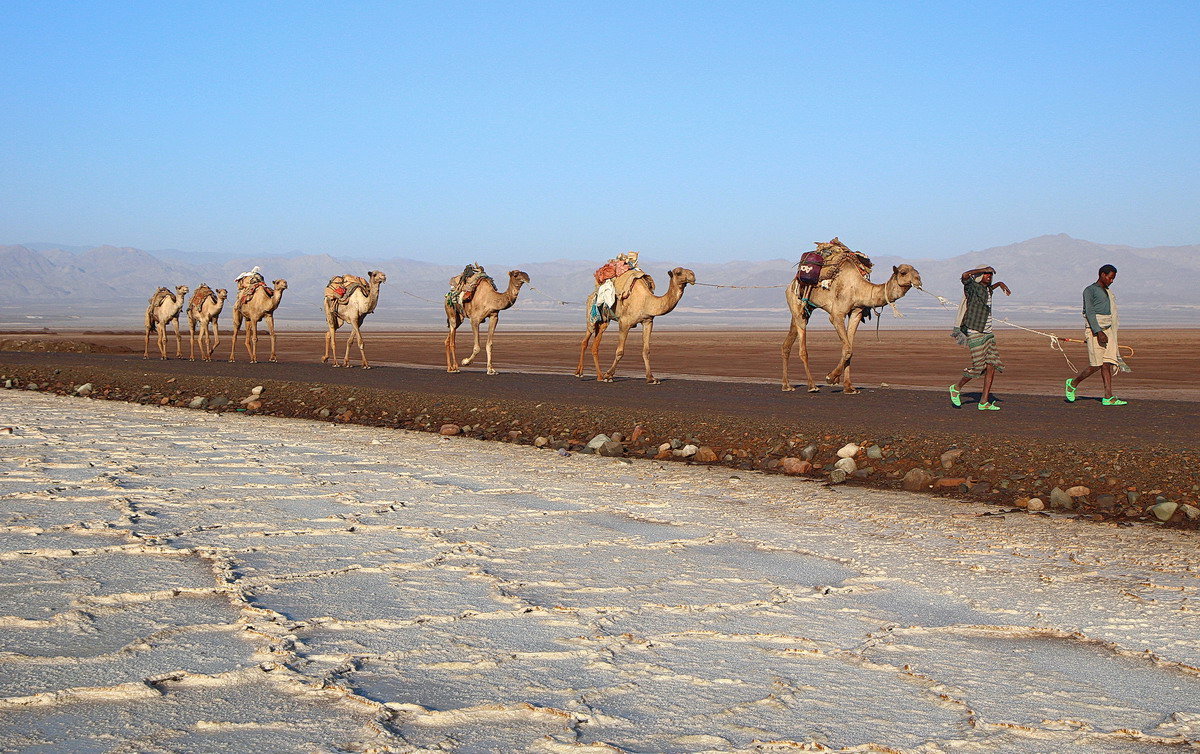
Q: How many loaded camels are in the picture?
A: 7